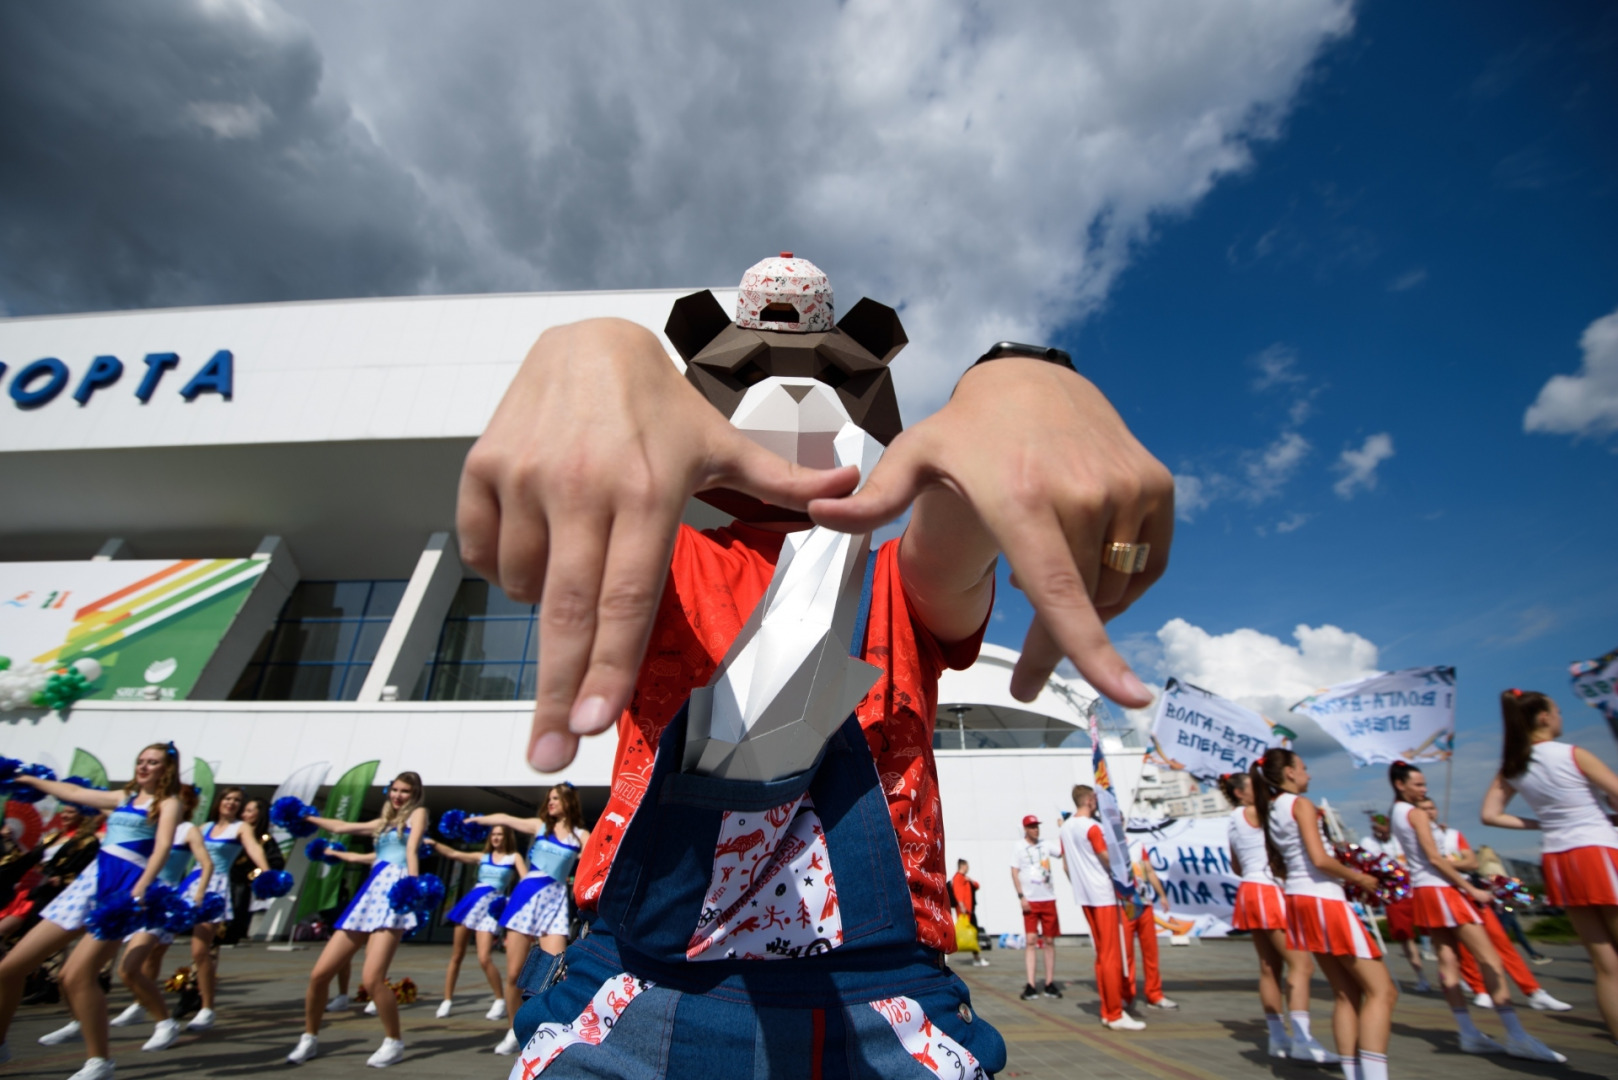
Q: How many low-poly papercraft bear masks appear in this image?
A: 1